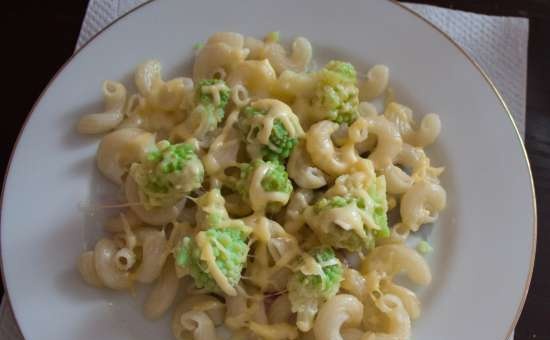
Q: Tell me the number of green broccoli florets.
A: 8